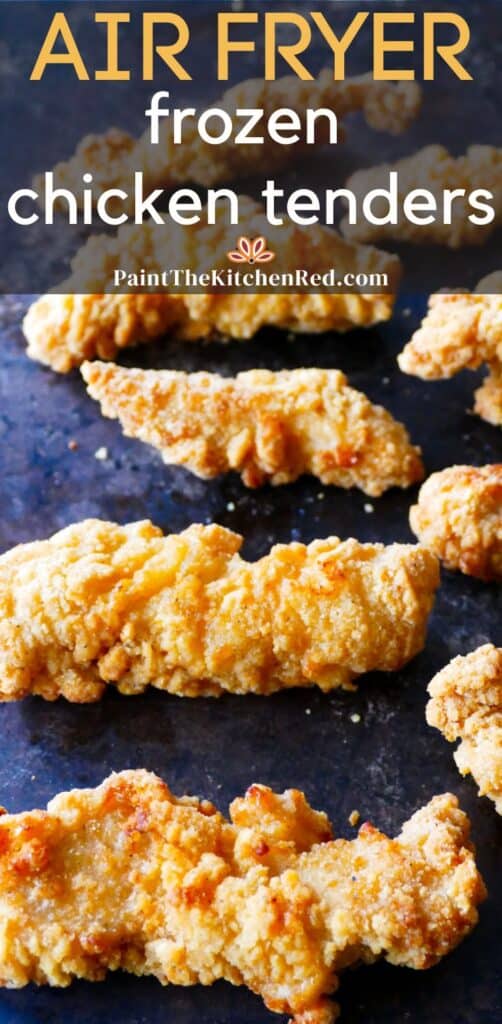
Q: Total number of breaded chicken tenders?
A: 9